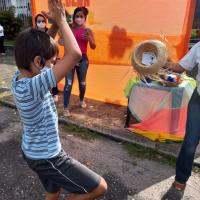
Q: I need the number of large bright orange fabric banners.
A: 1